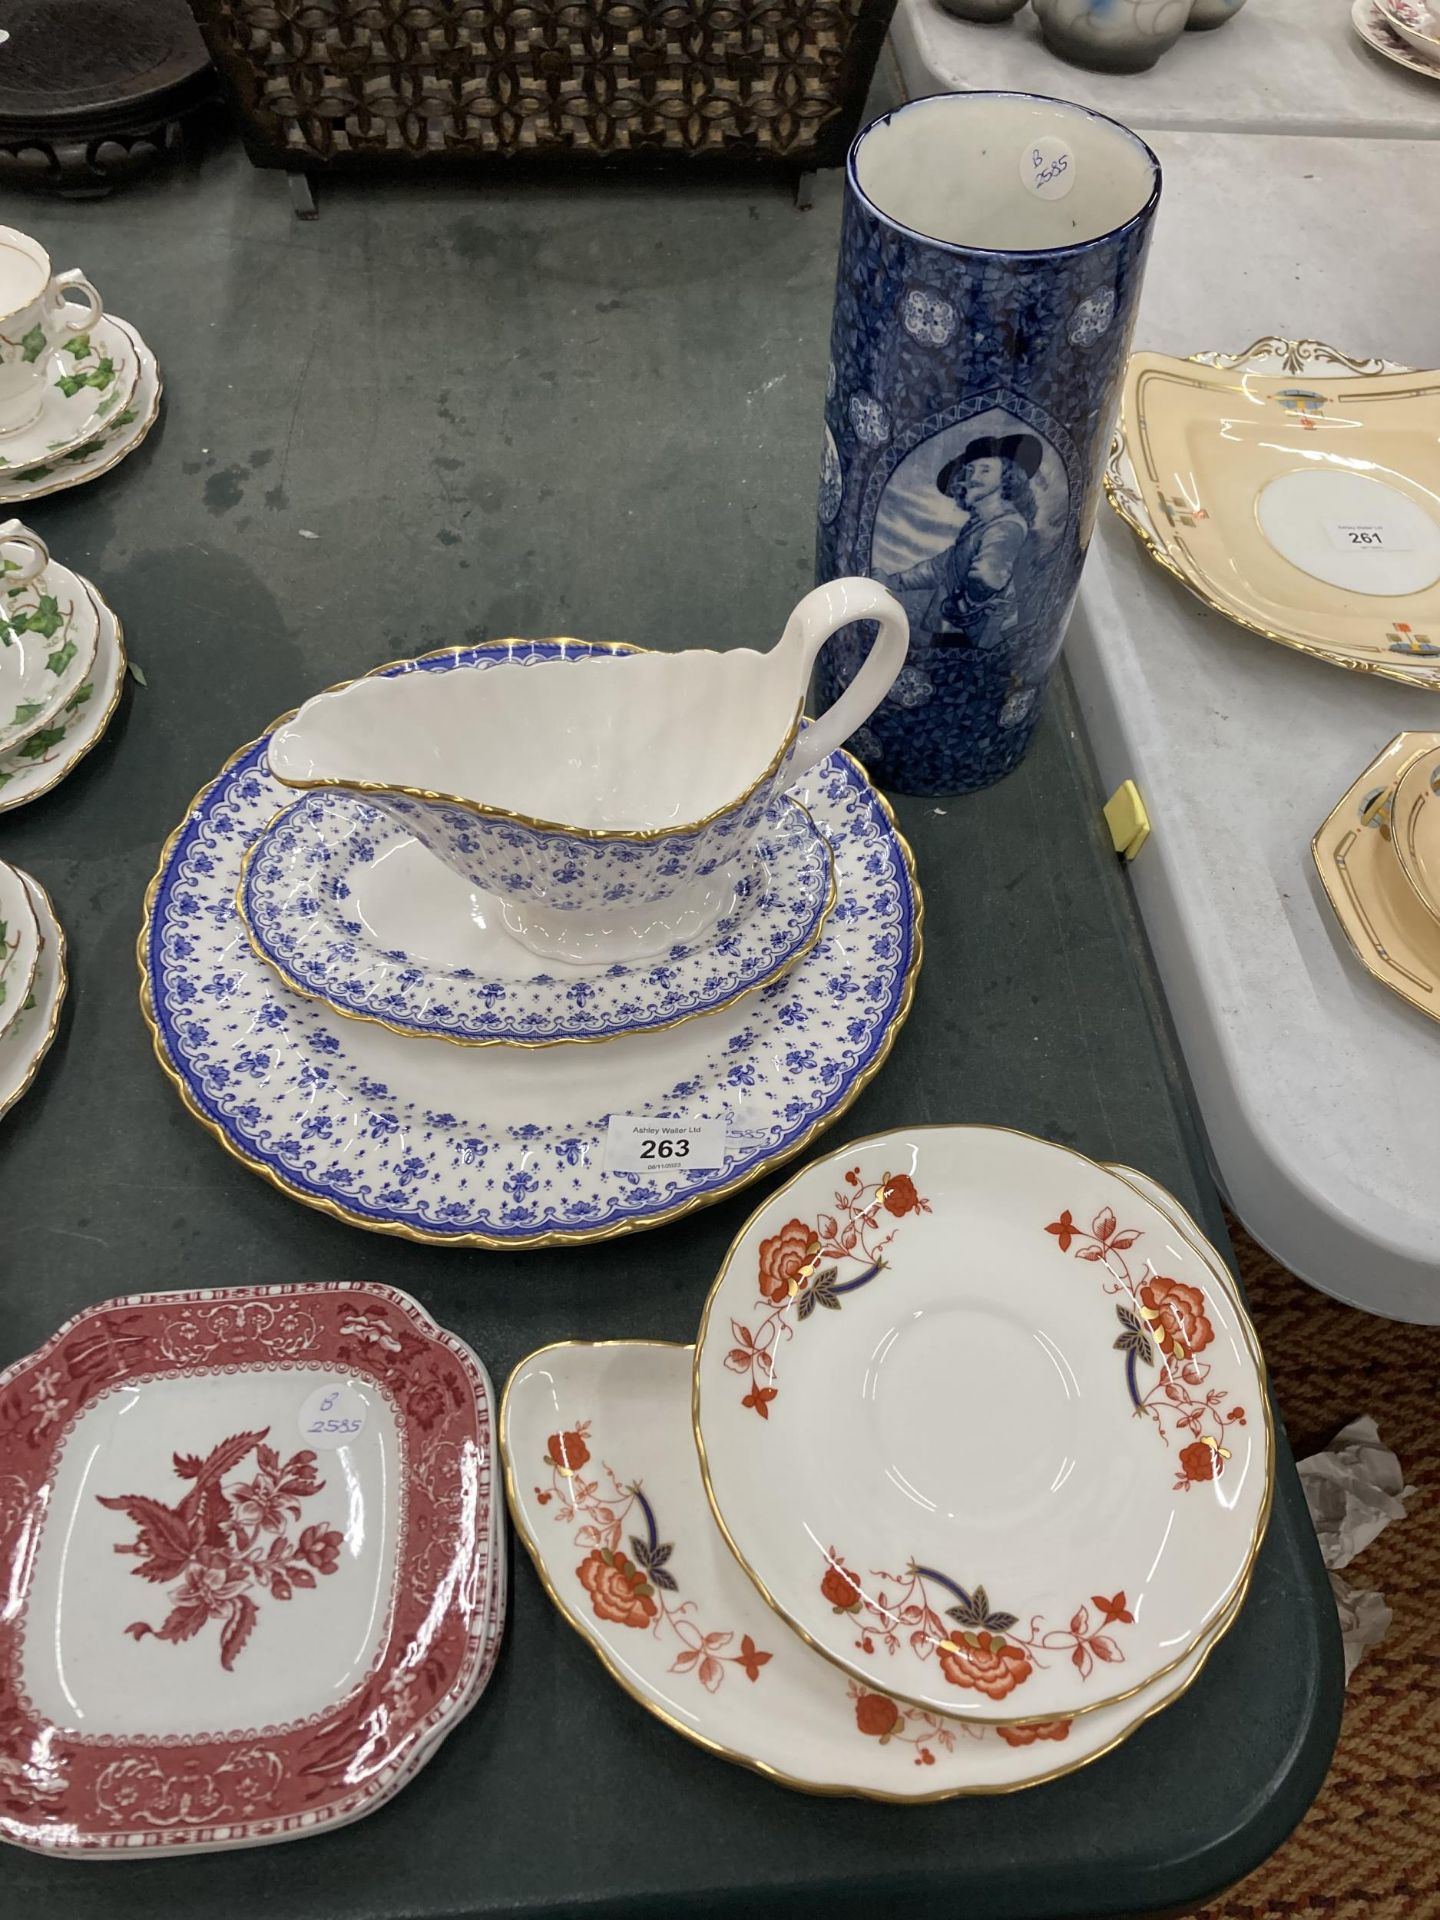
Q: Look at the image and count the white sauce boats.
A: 1